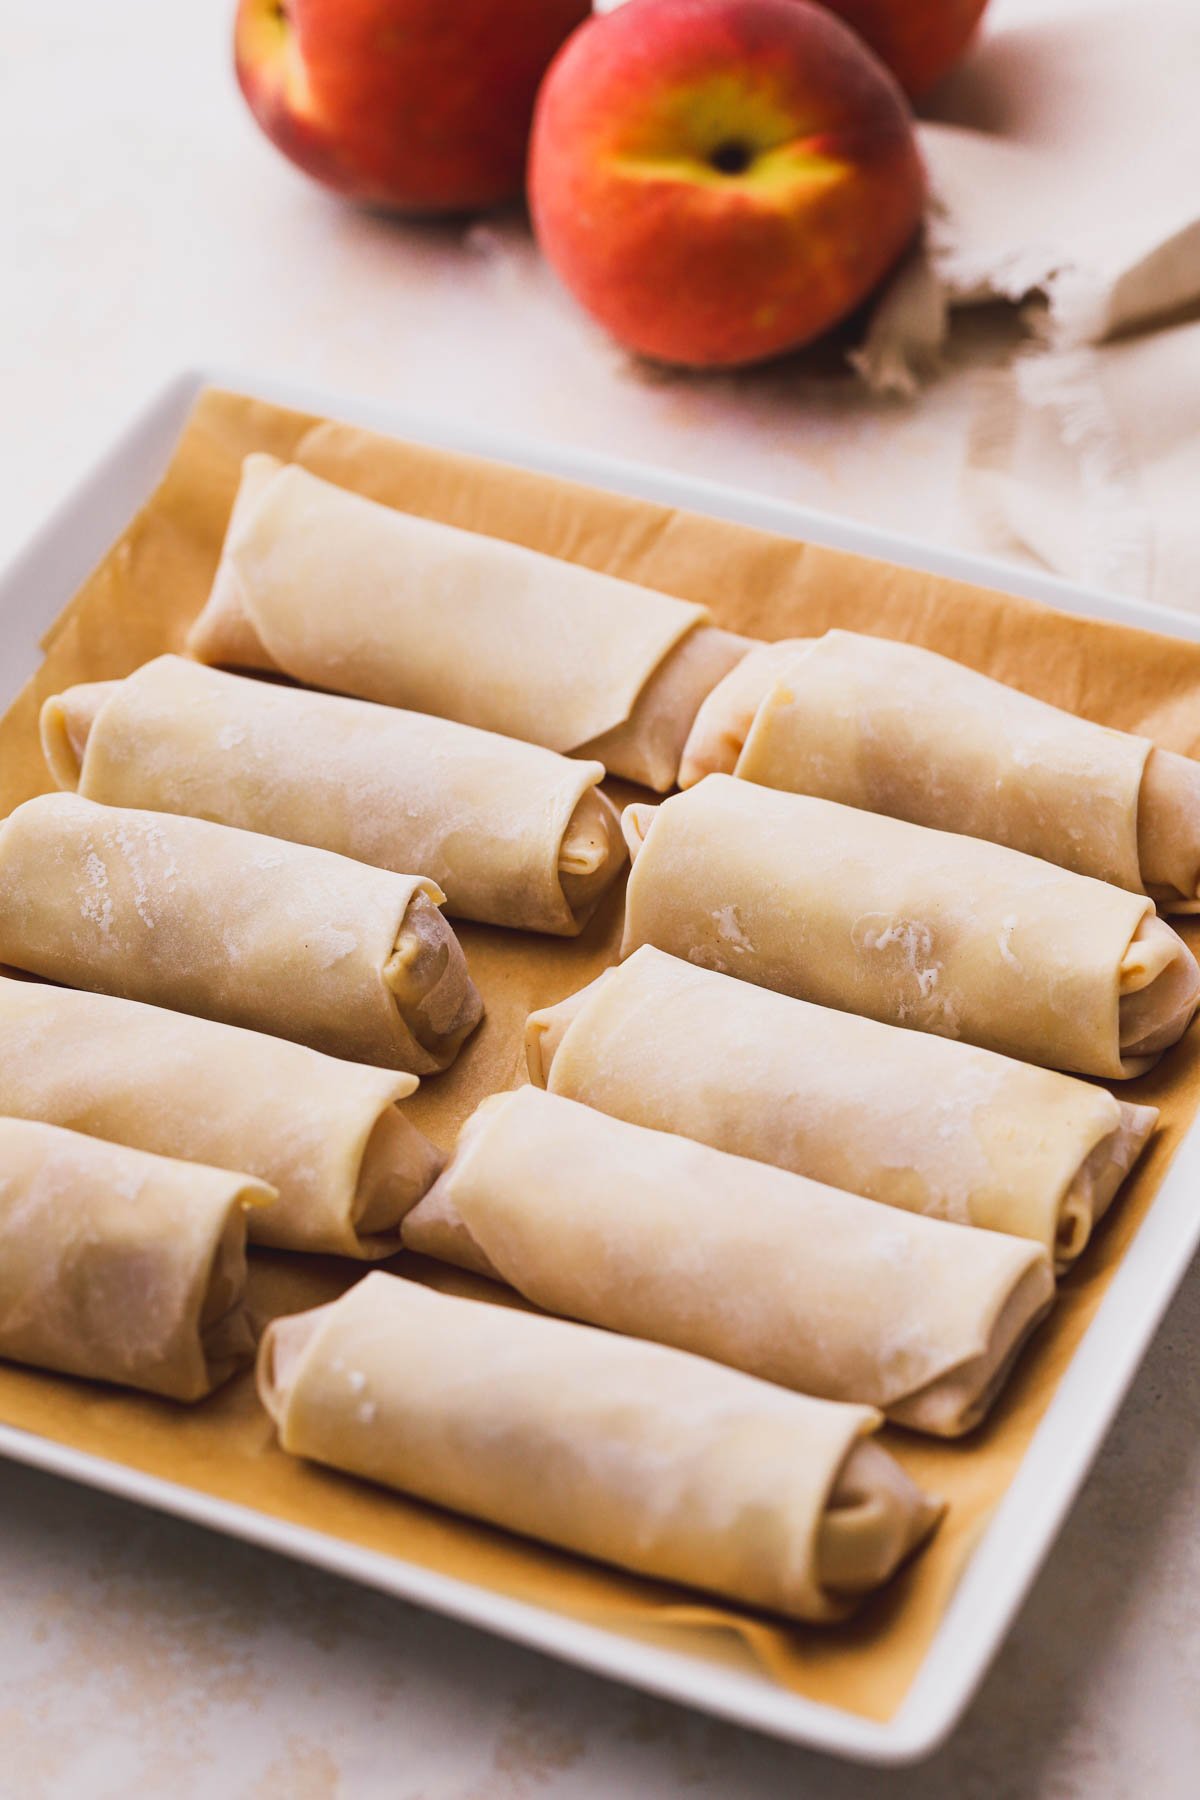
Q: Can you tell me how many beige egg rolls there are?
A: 10